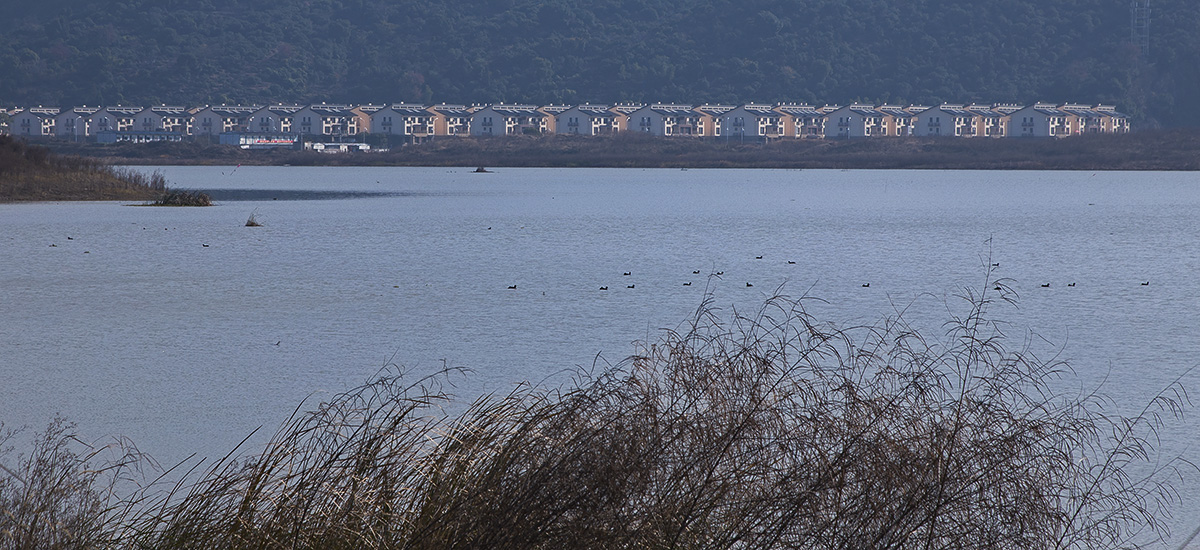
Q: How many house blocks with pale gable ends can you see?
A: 15